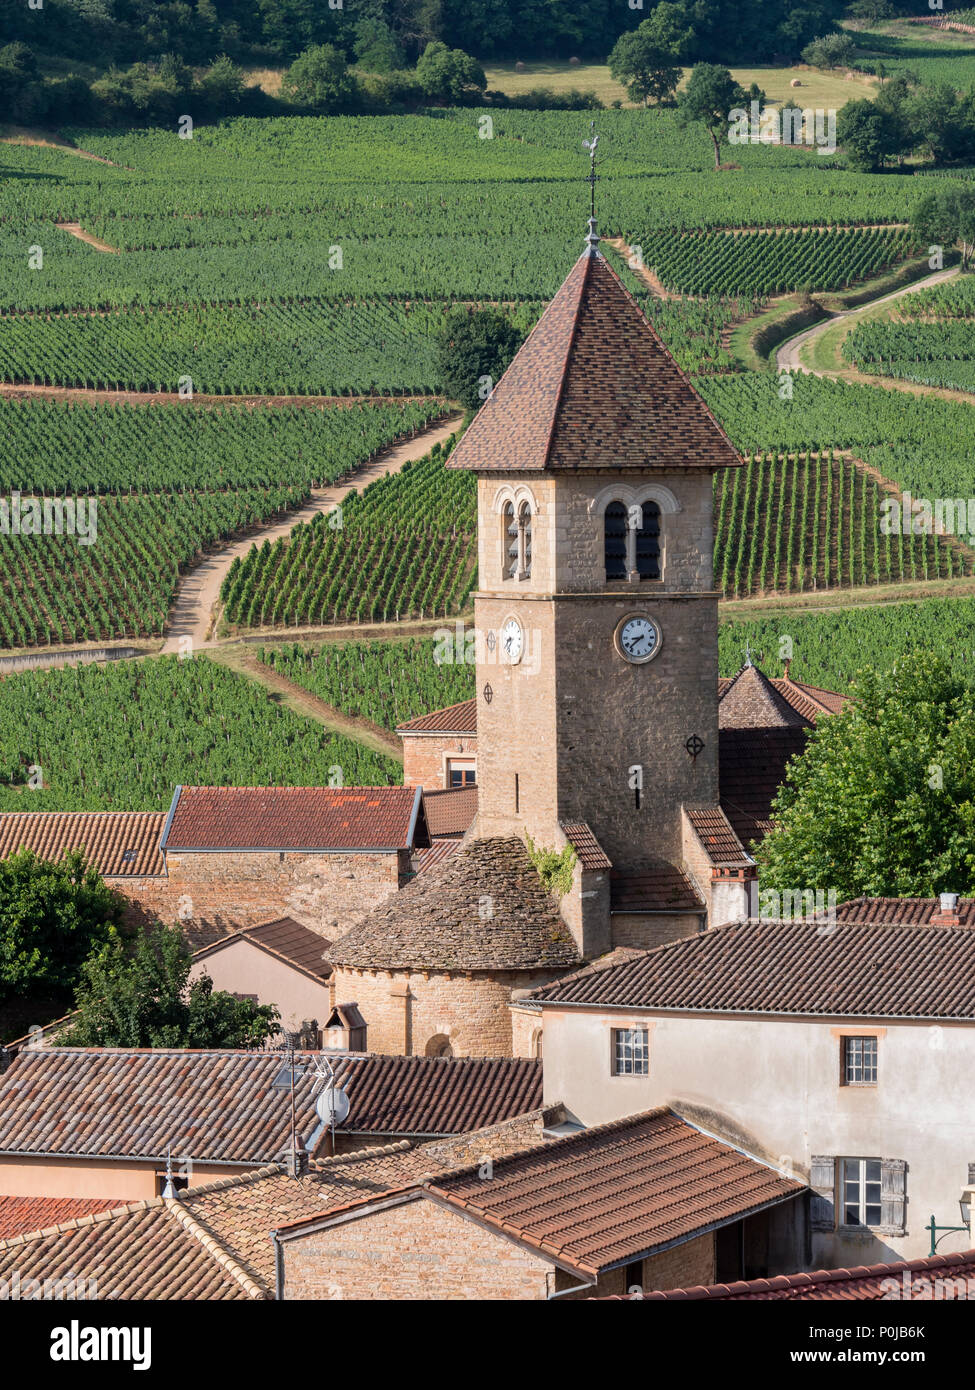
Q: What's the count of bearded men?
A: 0